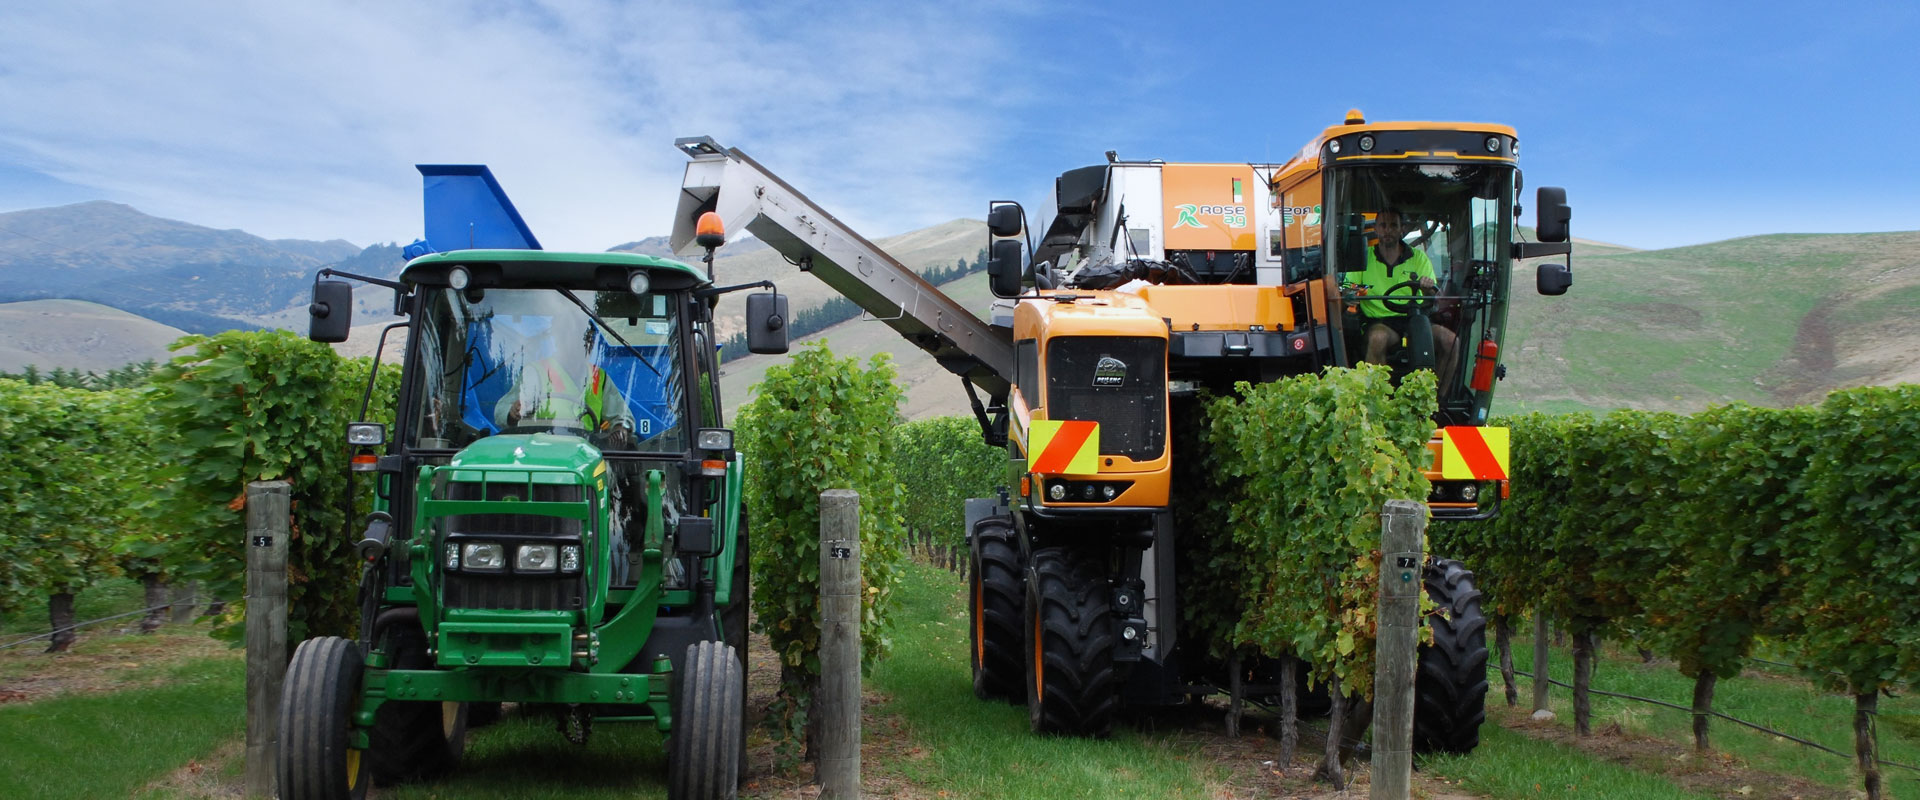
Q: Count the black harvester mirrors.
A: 4